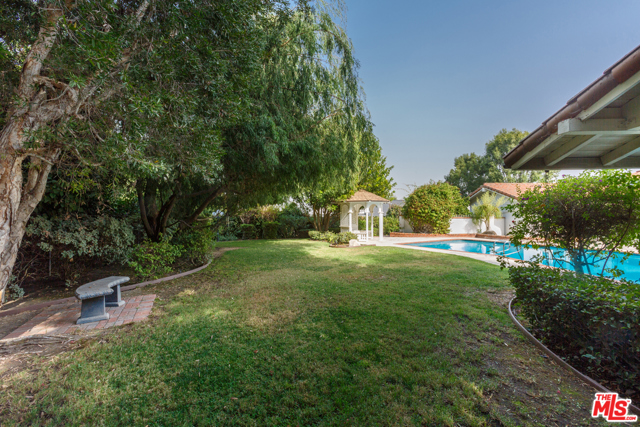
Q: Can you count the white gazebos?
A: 1